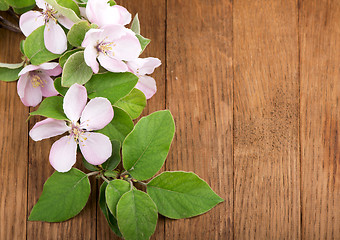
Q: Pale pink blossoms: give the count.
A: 6